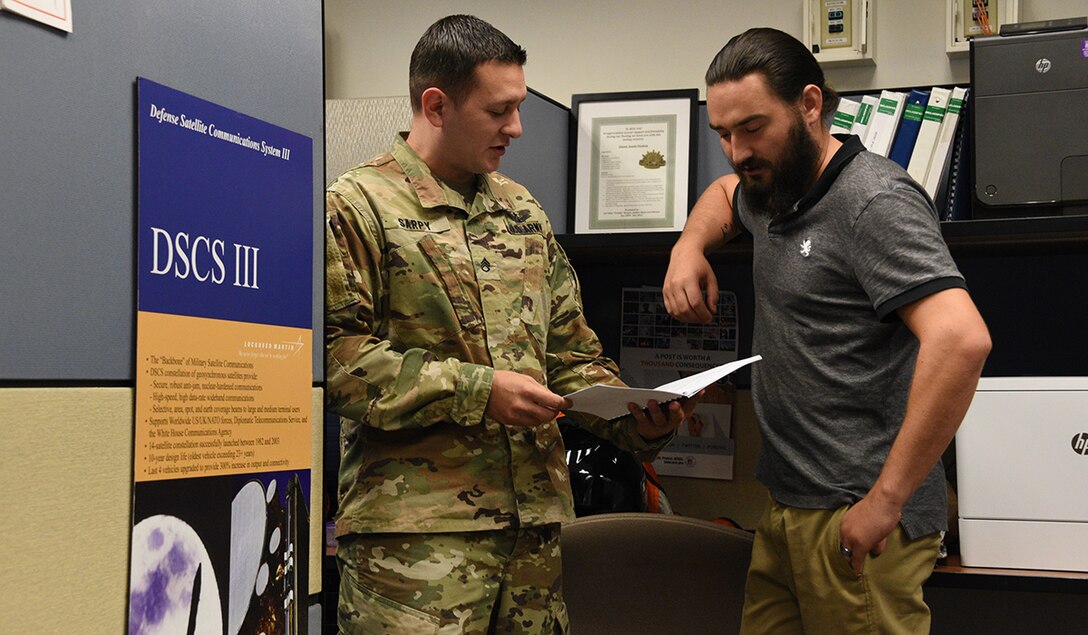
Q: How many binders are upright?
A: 6